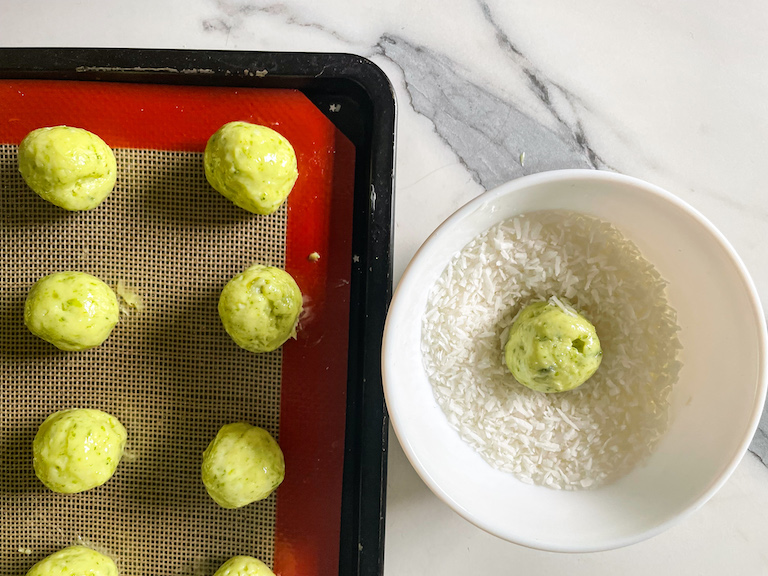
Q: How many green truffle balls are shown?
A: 9